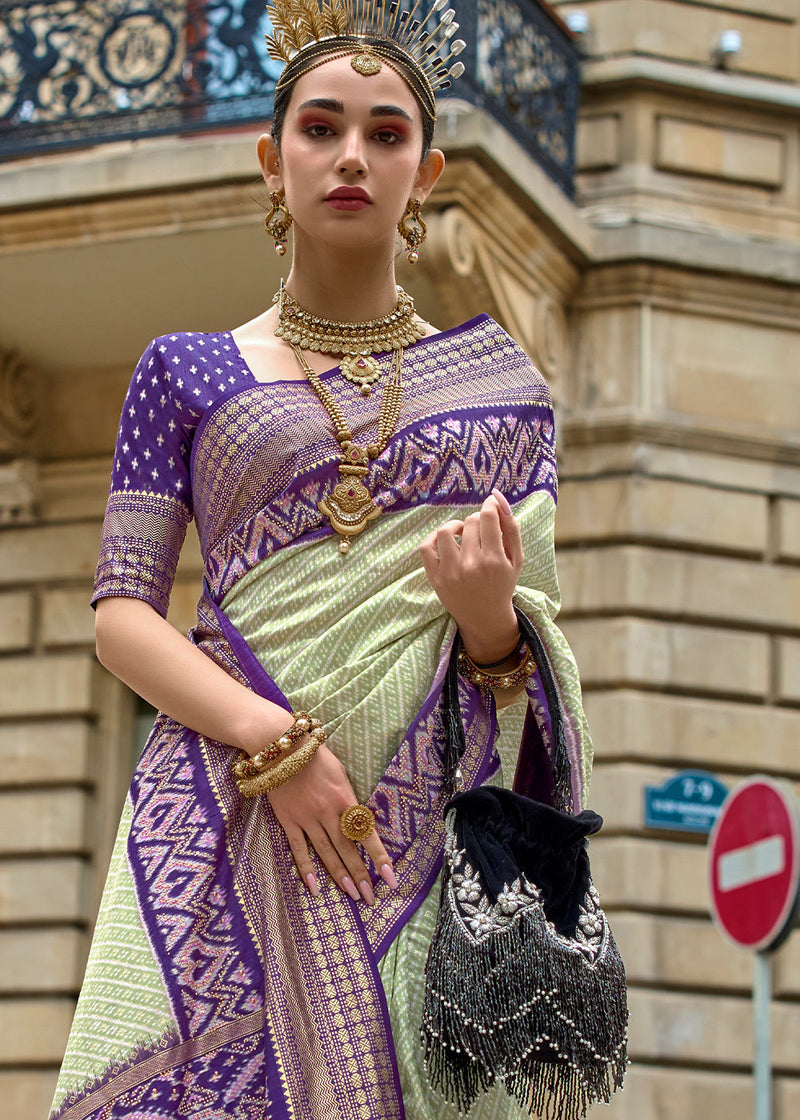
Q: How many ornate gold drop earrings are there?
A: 2